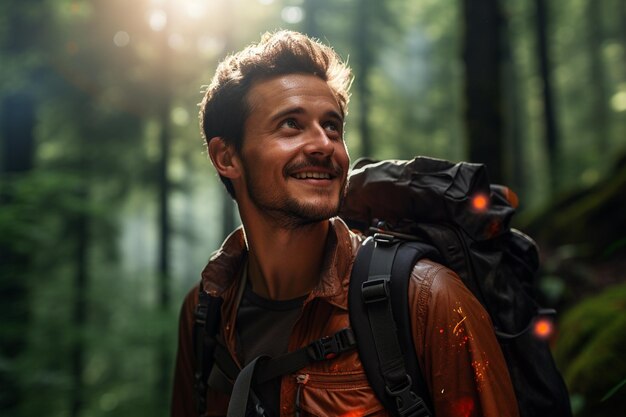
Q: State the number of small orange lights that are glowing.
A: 2